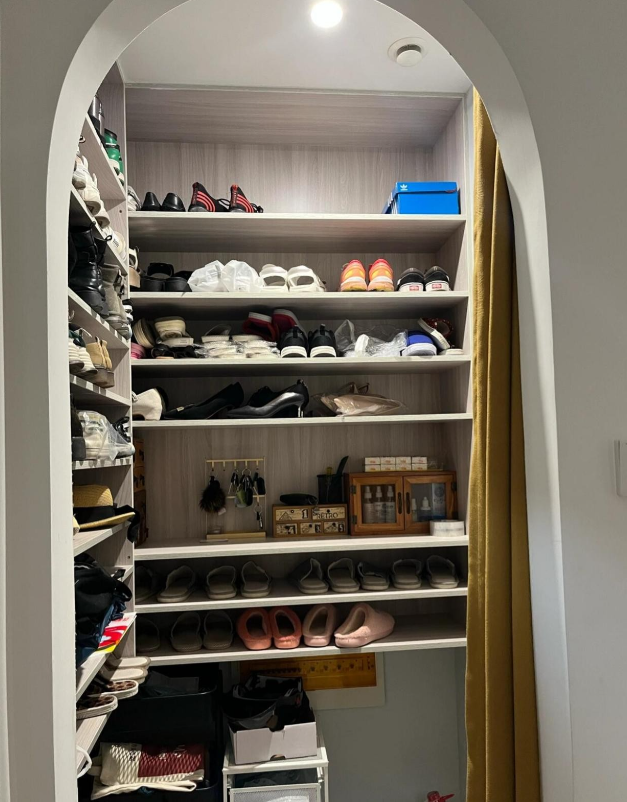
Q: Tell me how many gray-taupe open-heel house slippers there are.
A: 12